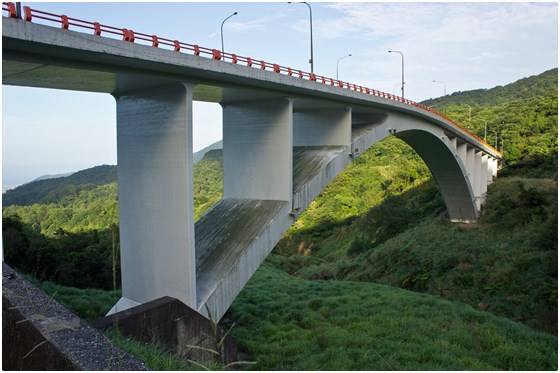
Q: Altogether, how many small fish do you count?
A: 0